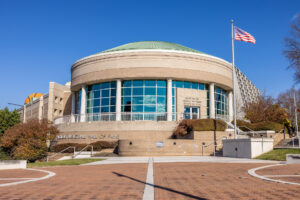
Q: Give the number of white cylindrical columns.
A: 6